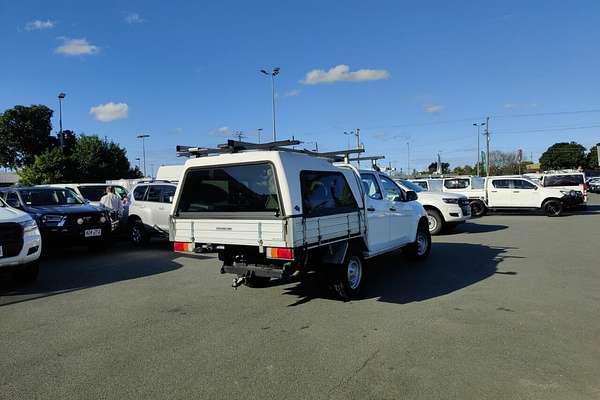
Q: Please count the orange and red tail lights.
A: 2